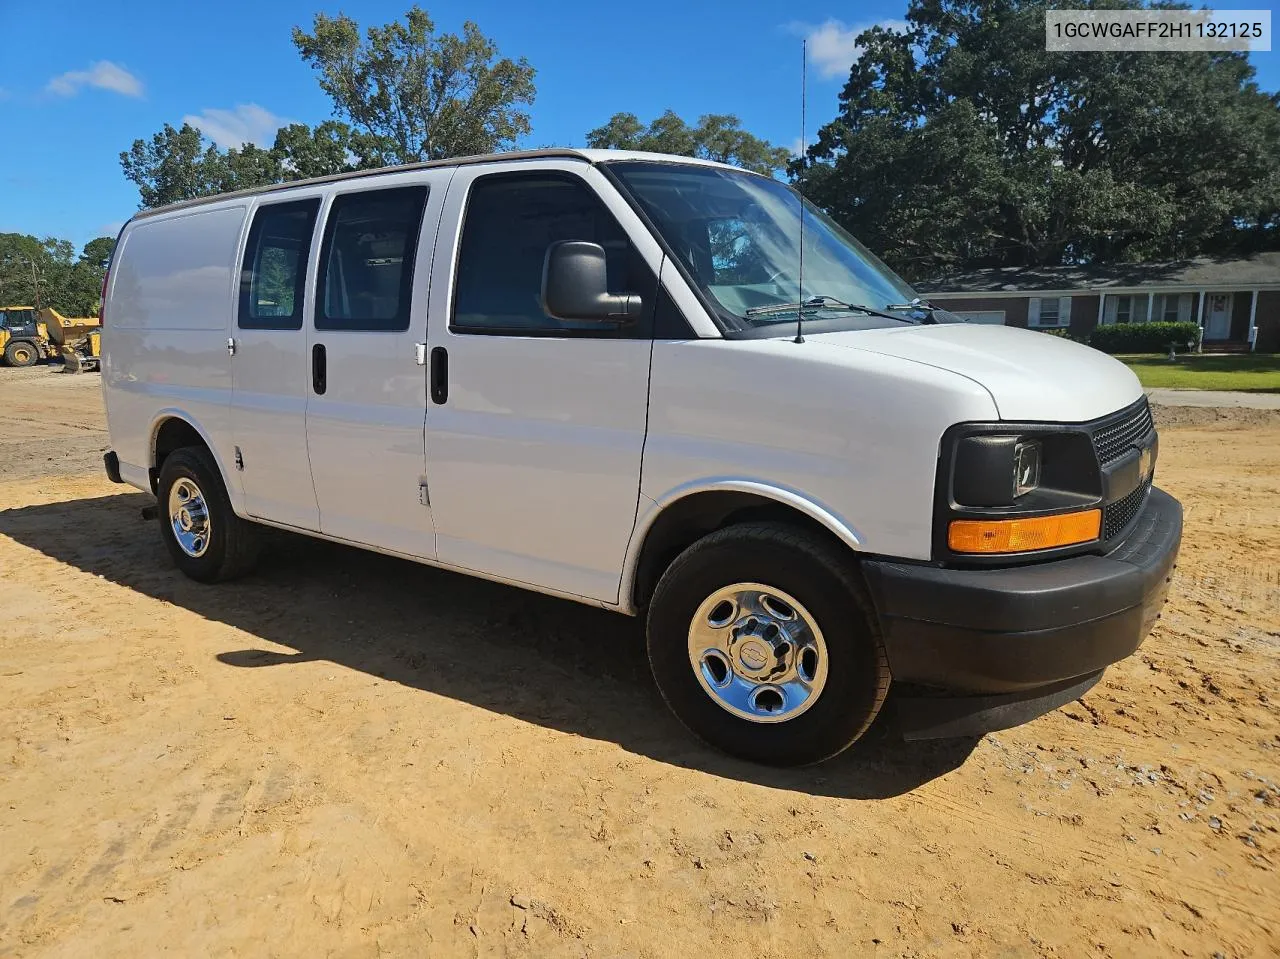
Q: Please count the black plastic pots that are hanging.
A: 0